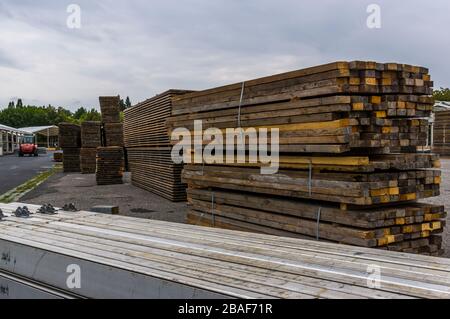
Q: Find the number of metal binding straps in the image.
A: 5